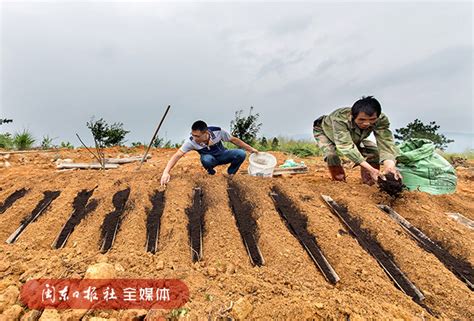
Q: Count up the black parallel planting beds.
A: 10